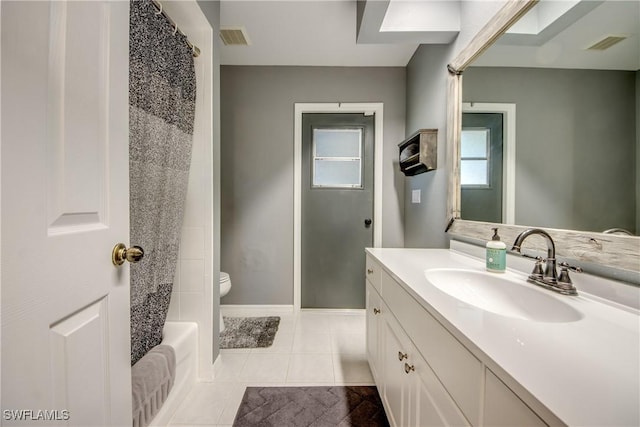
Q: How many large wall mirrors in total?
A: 1